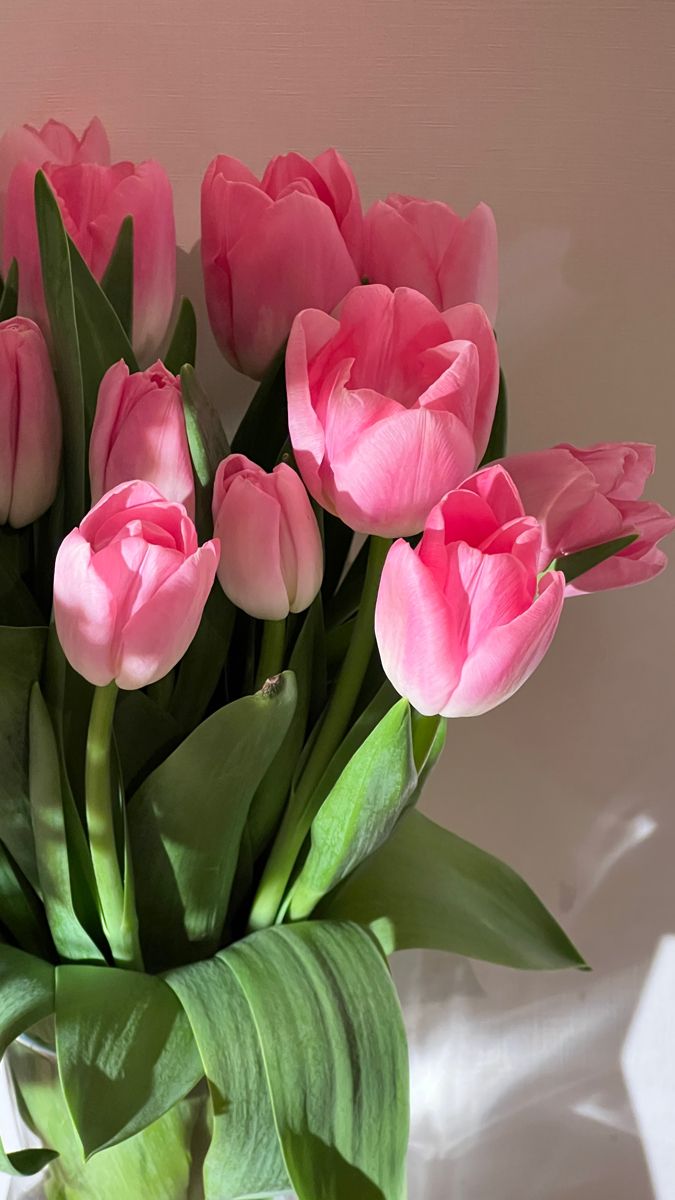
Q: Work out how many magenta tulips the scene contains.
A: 11